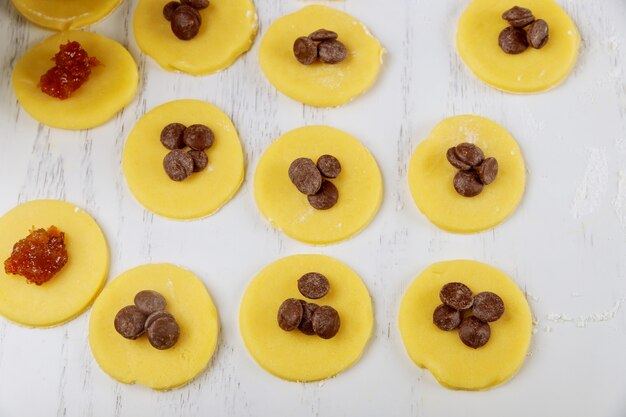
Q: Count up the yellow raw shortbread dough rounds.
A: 12